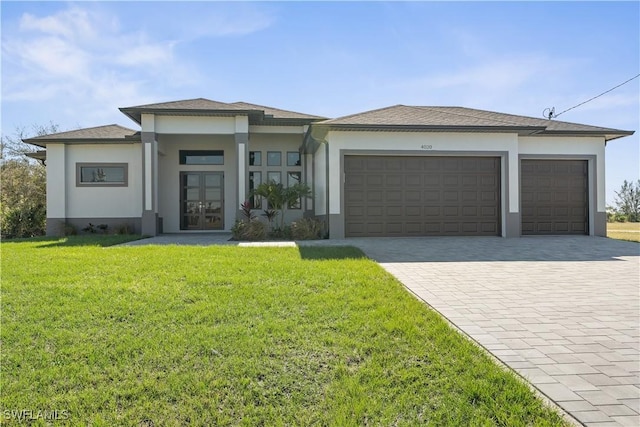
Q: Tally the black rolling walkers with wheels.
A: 0